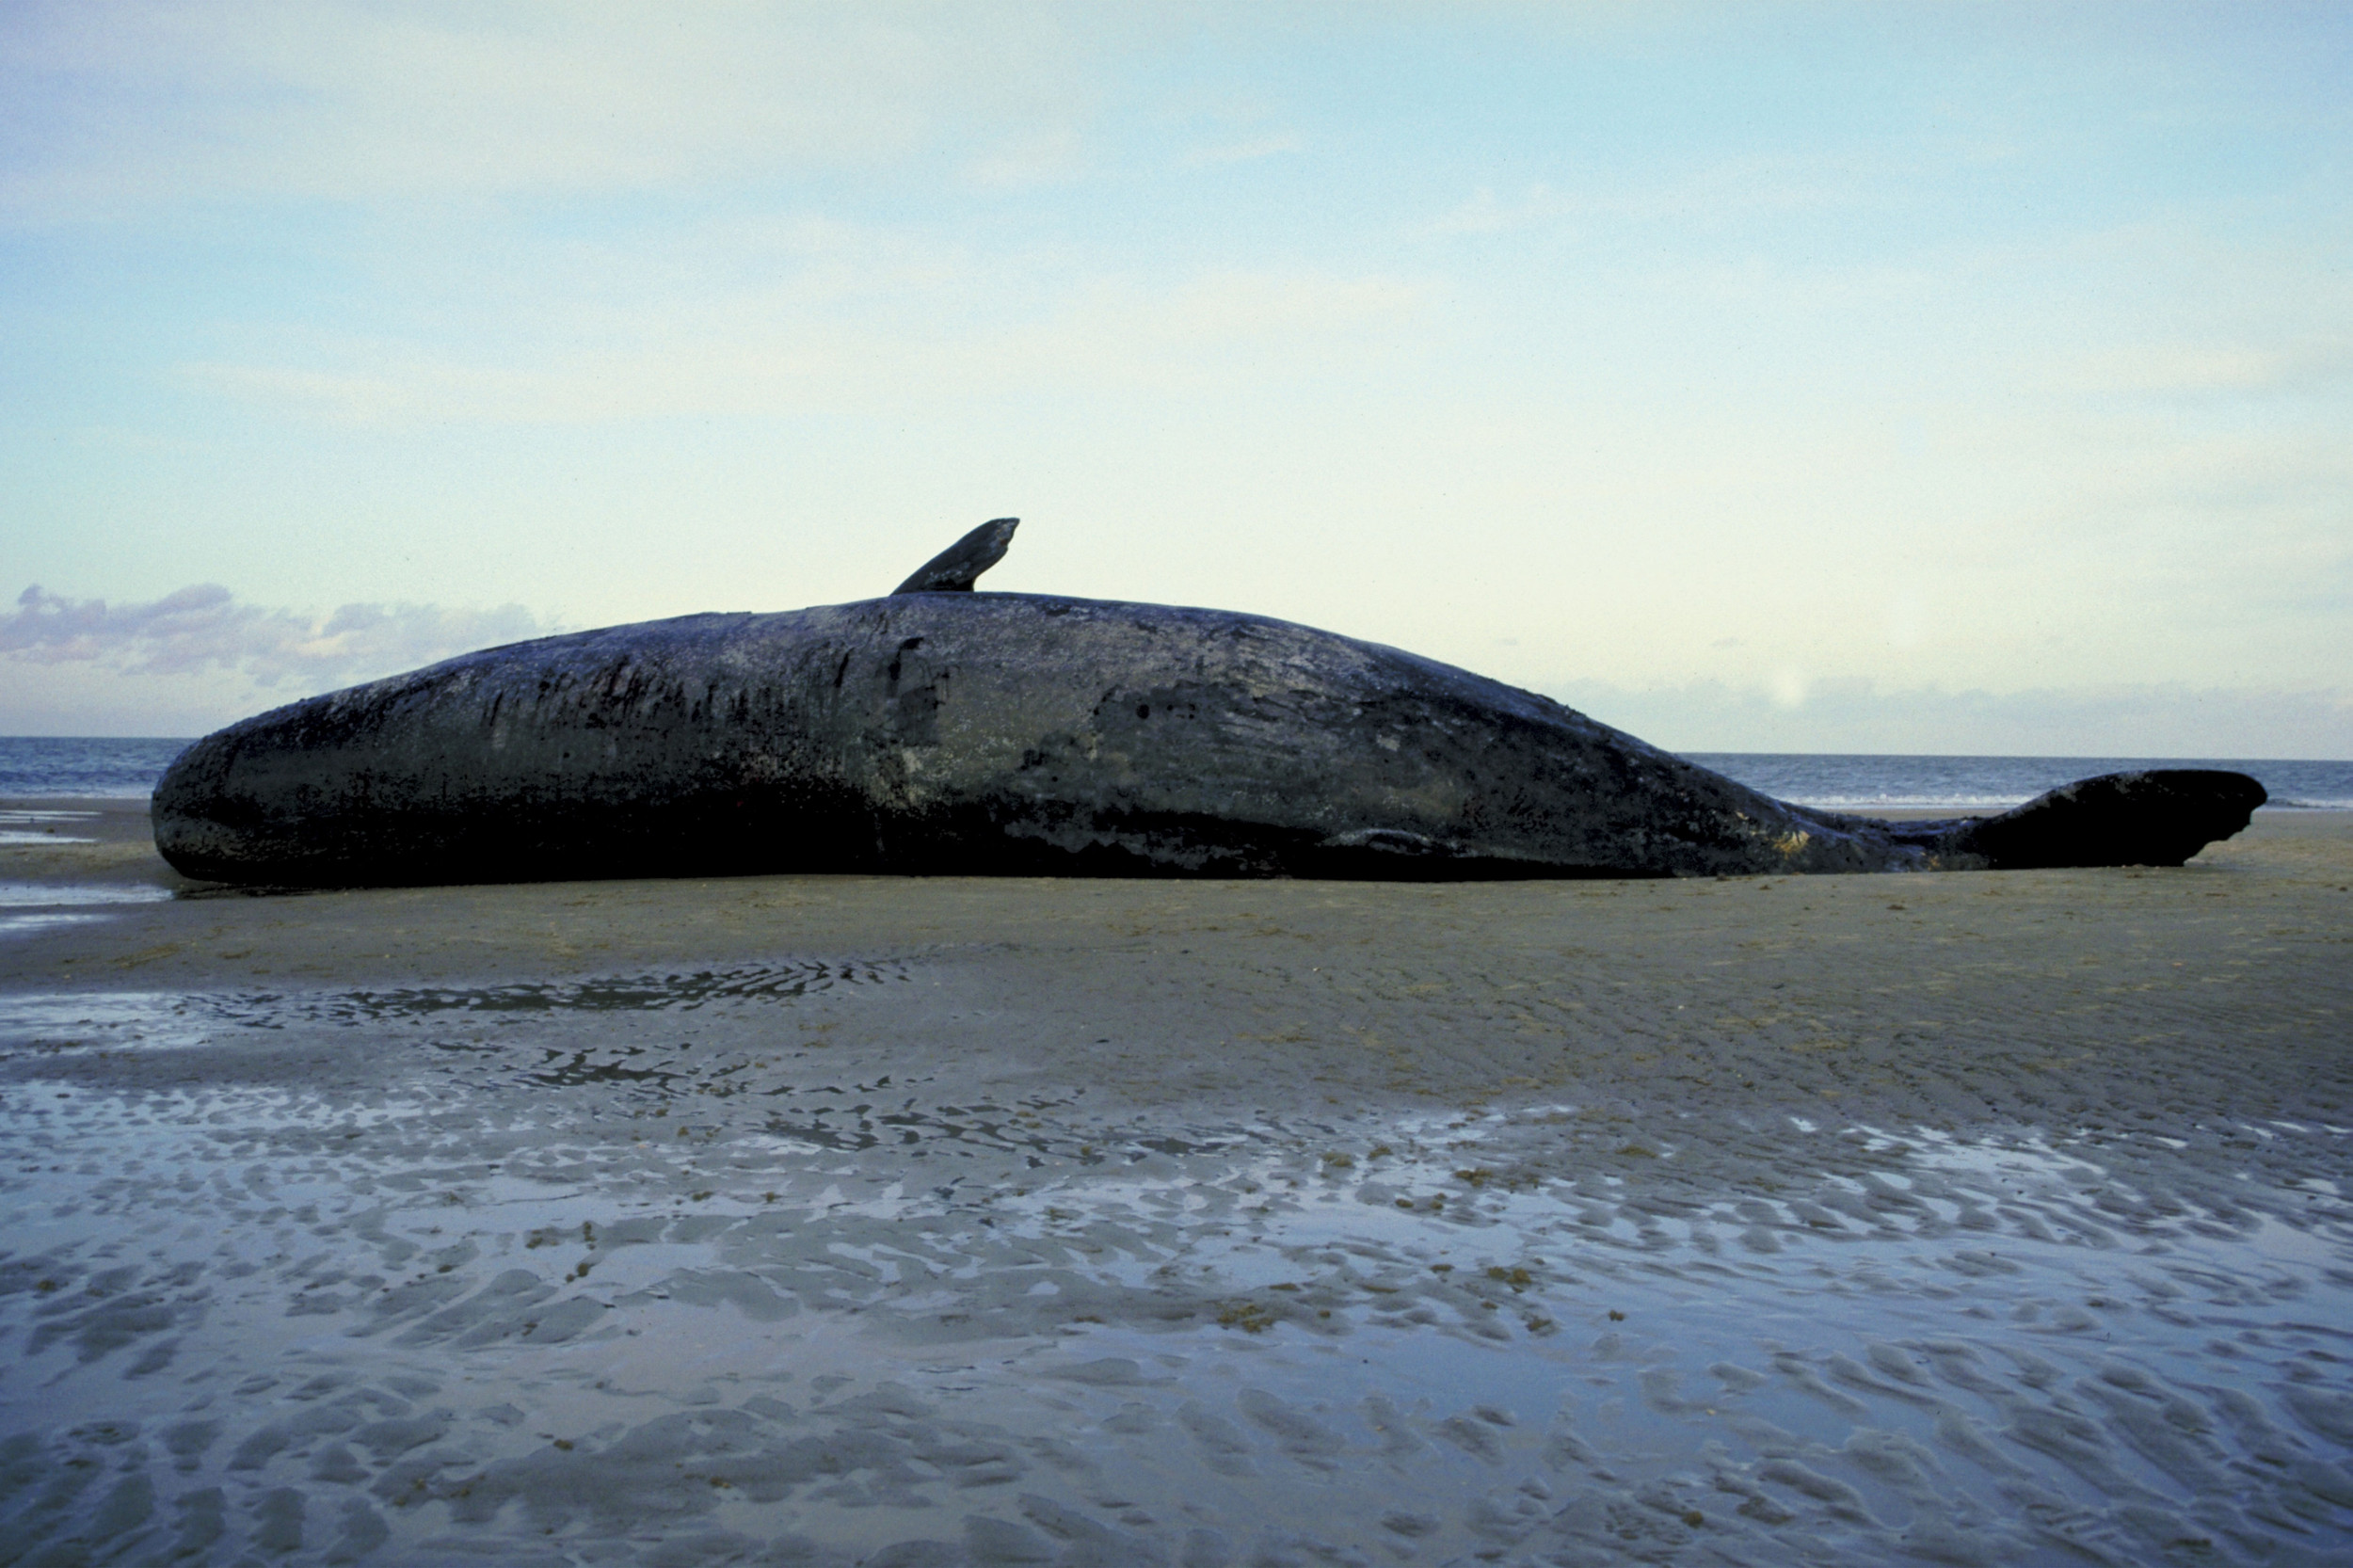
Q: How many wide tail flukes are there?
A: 1